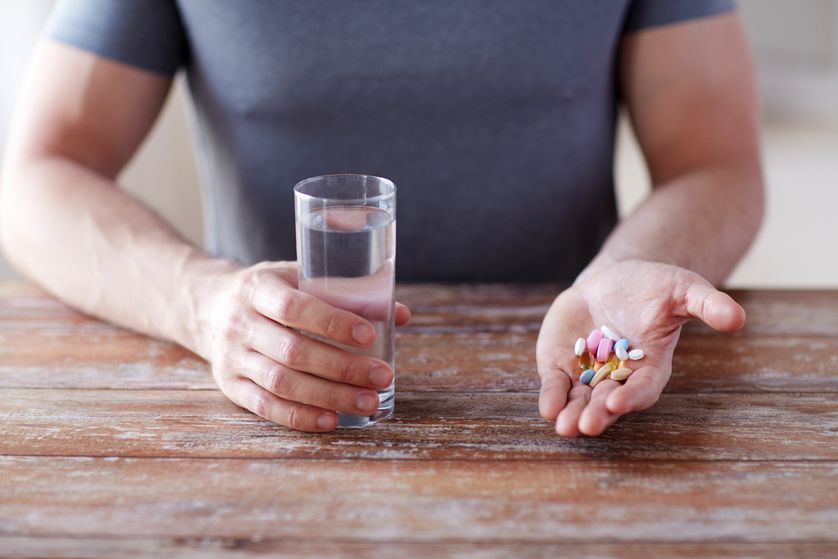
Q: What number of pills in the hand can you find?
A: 12